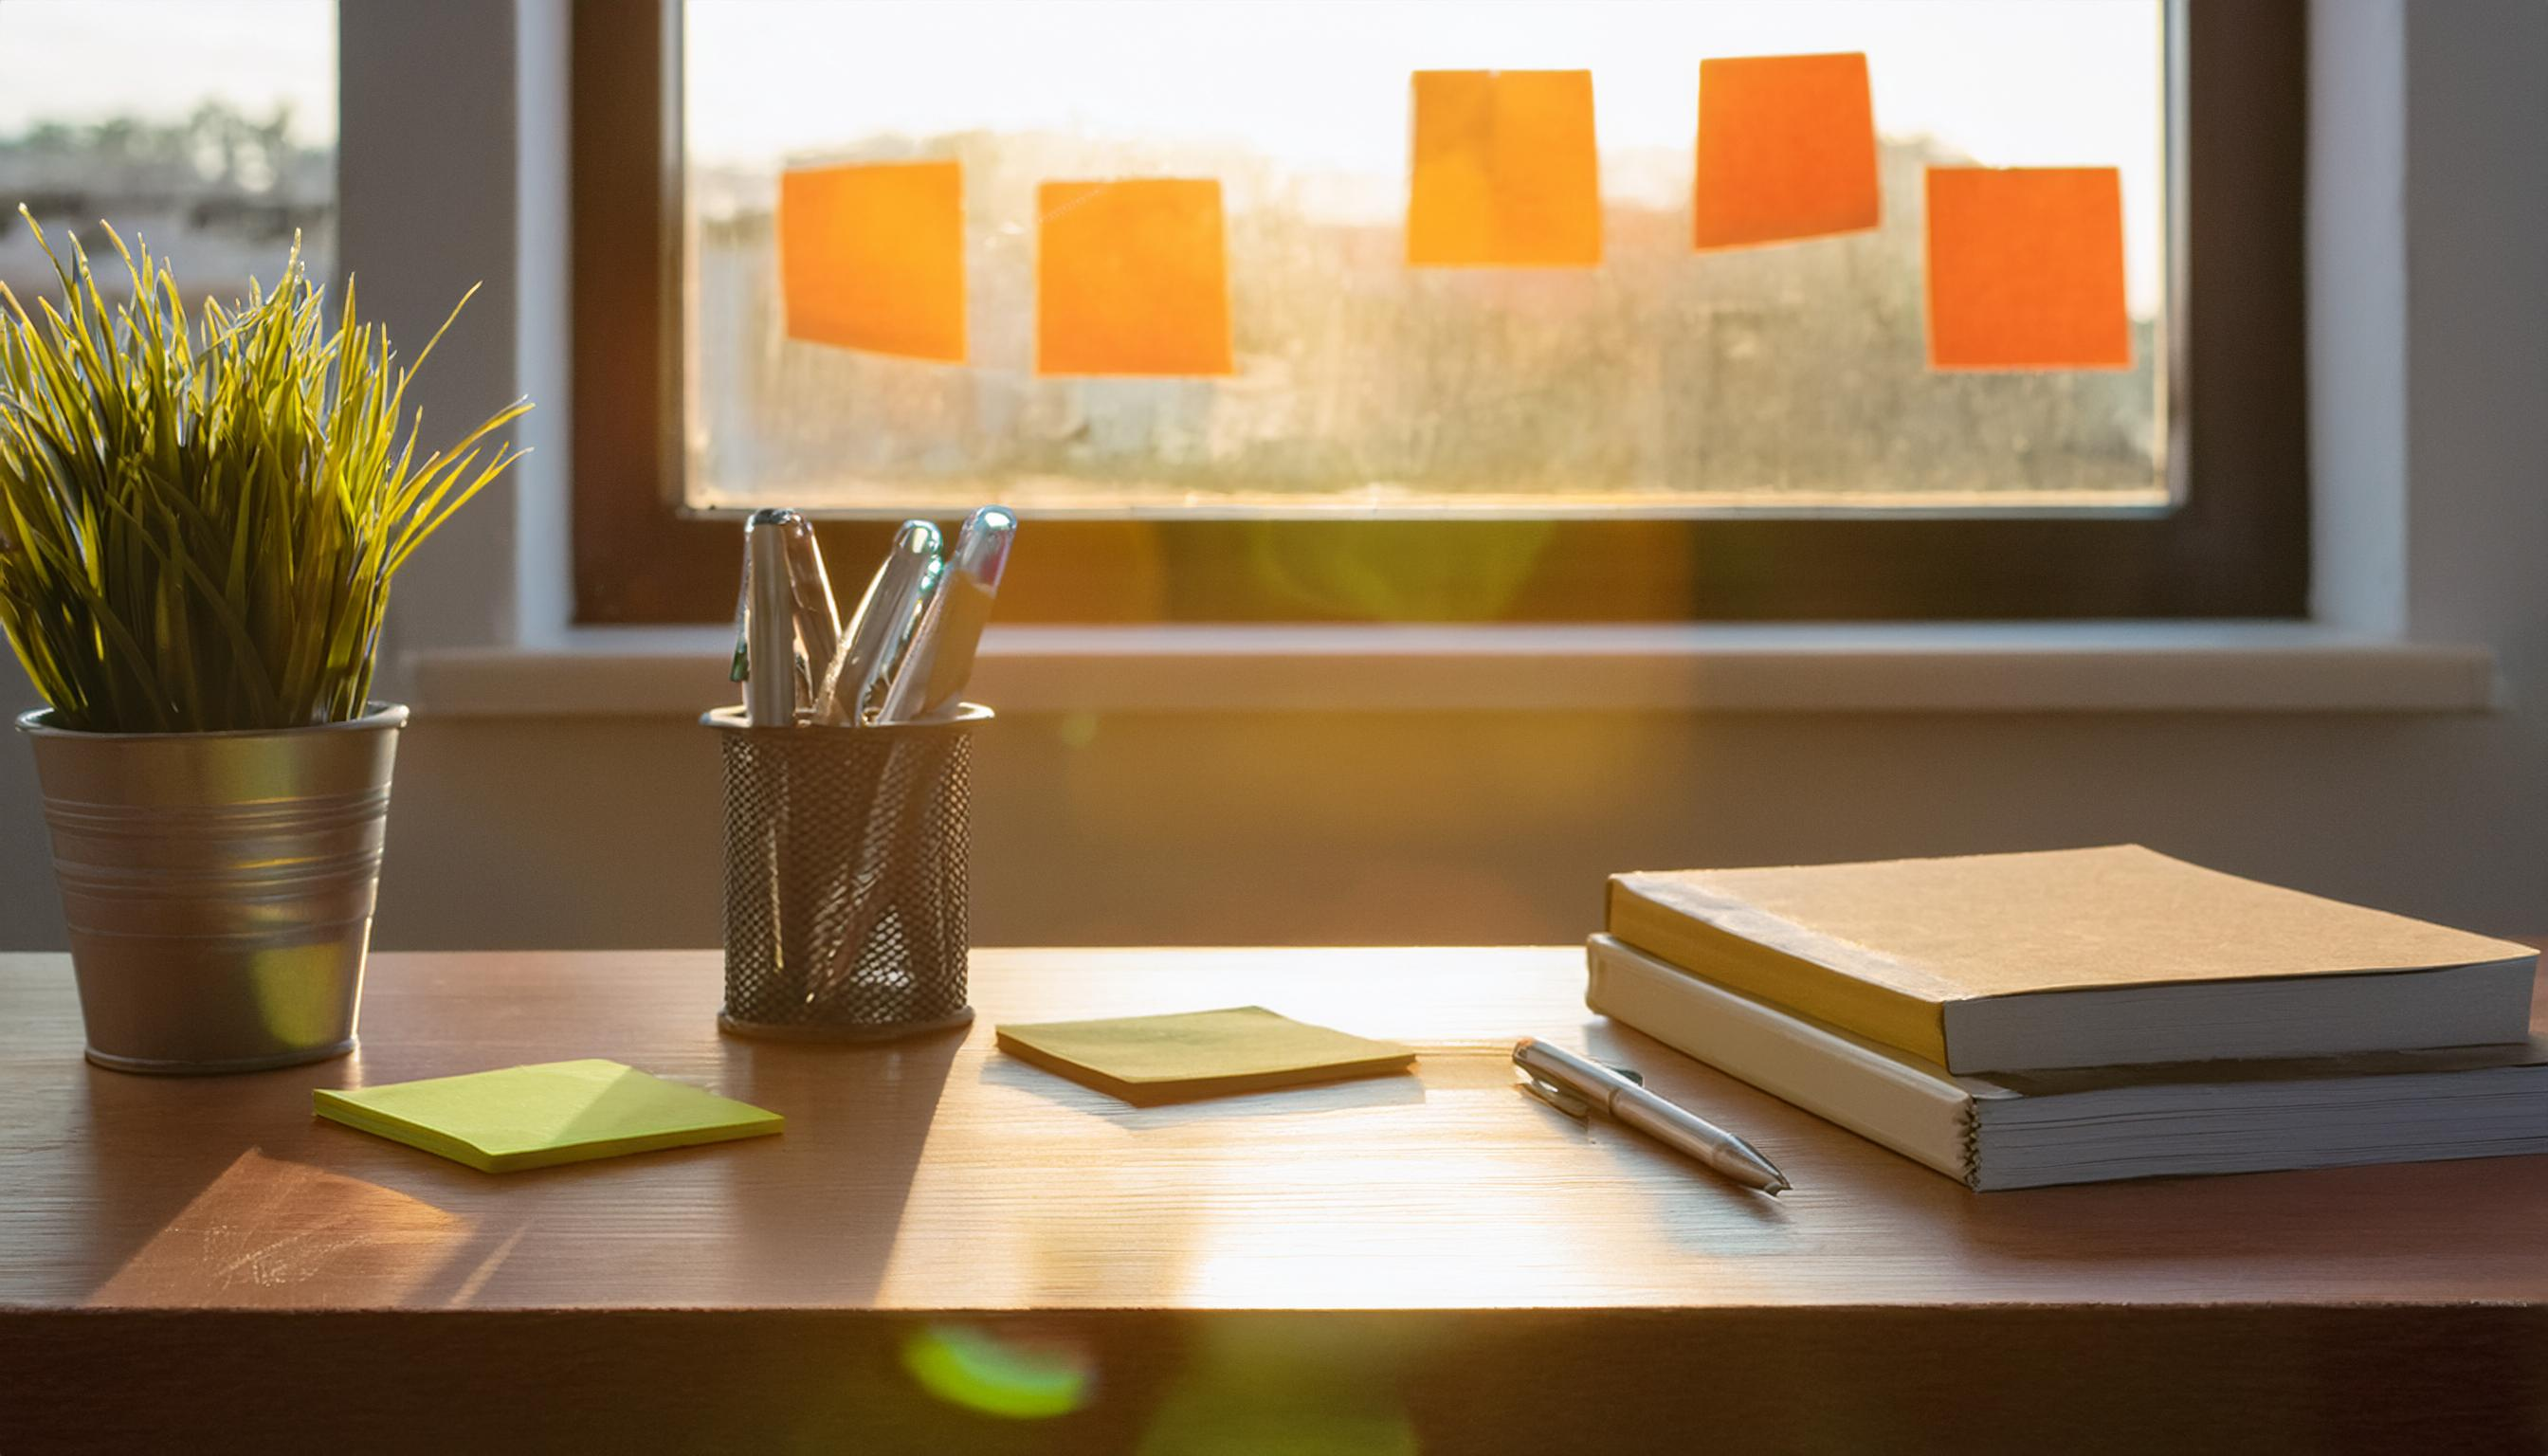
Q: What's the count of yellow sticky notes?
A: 1